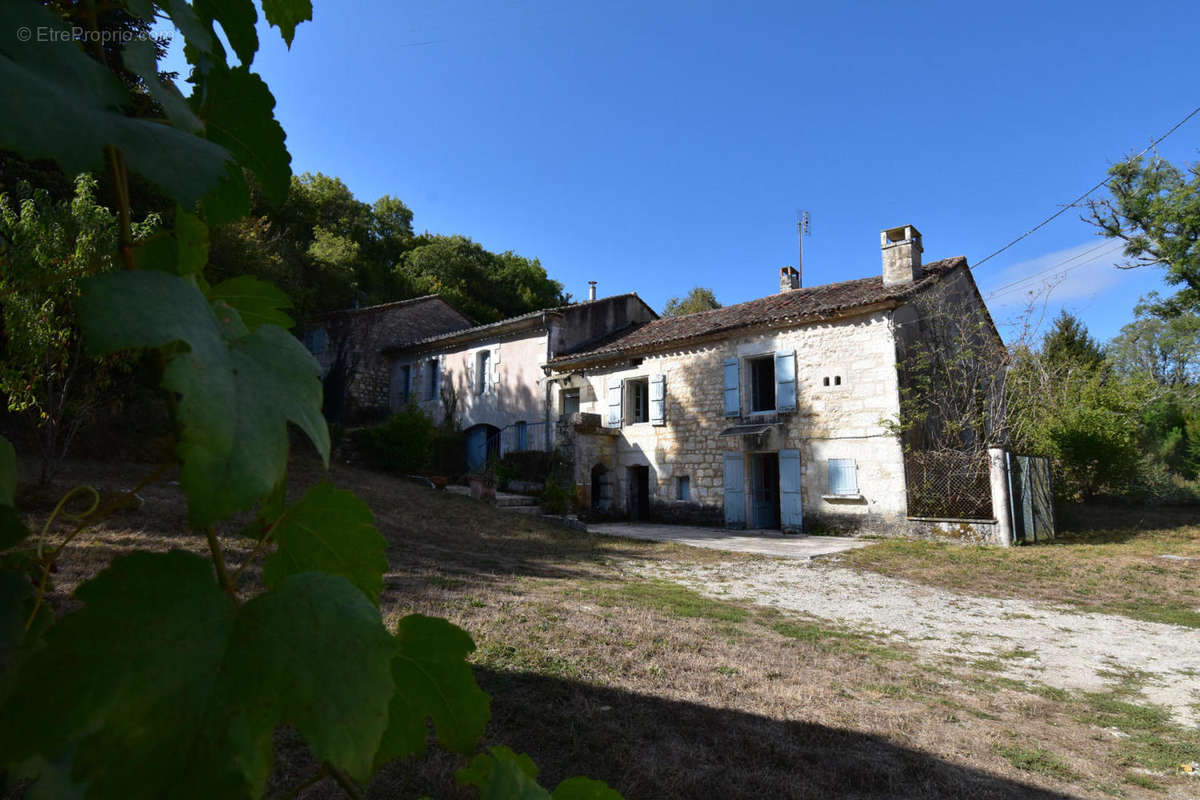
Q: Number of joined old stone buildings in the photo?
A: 3